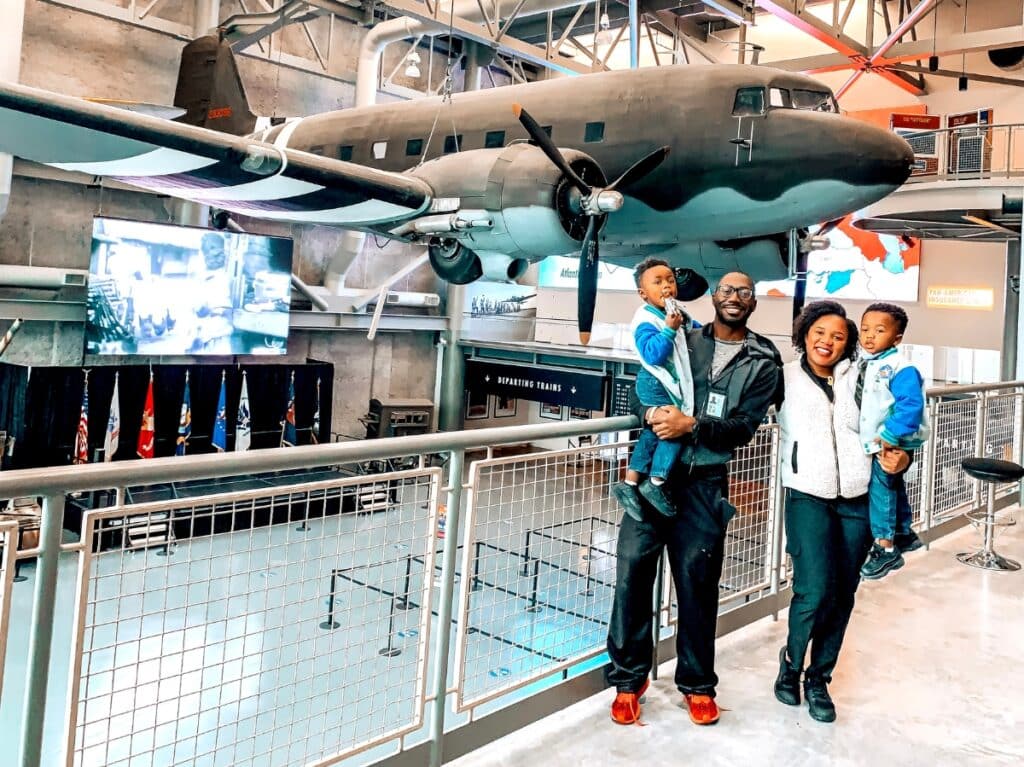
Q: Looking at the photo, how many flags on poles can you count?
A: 8